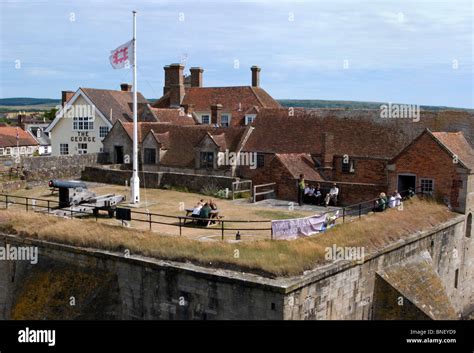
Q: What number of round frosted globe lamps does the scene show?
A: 0